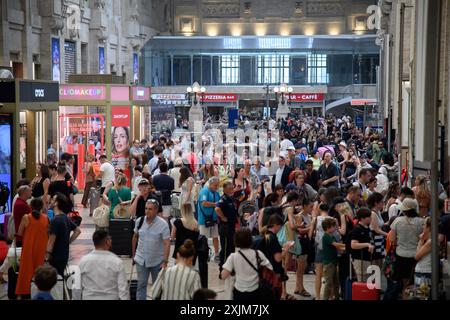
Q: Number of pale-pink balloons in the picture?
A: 0